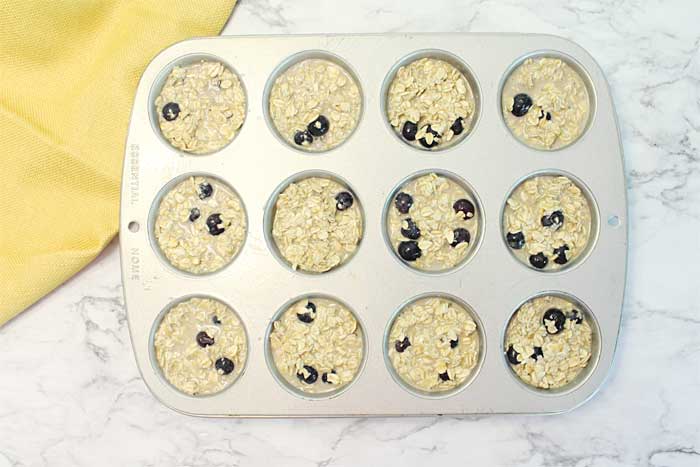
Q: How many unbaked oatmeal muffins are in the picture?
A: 12